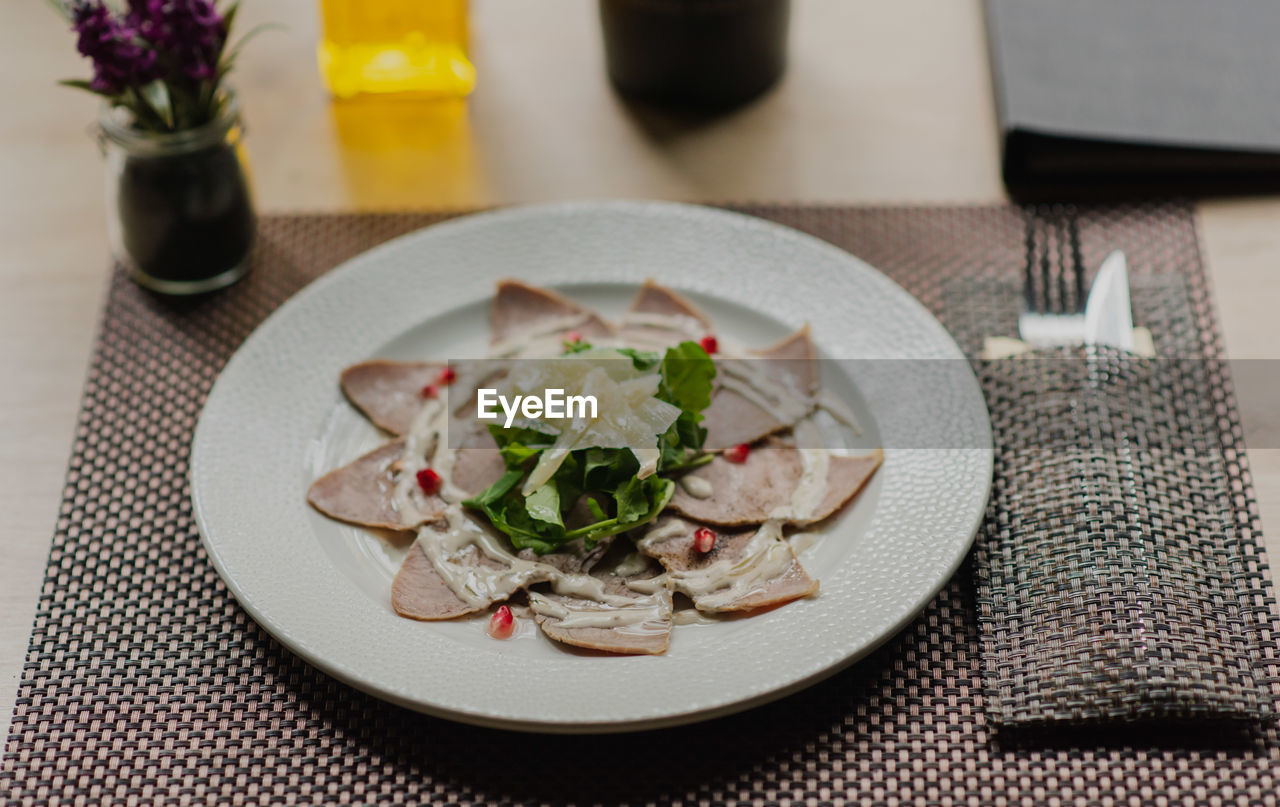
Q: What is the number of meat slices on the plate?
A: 9